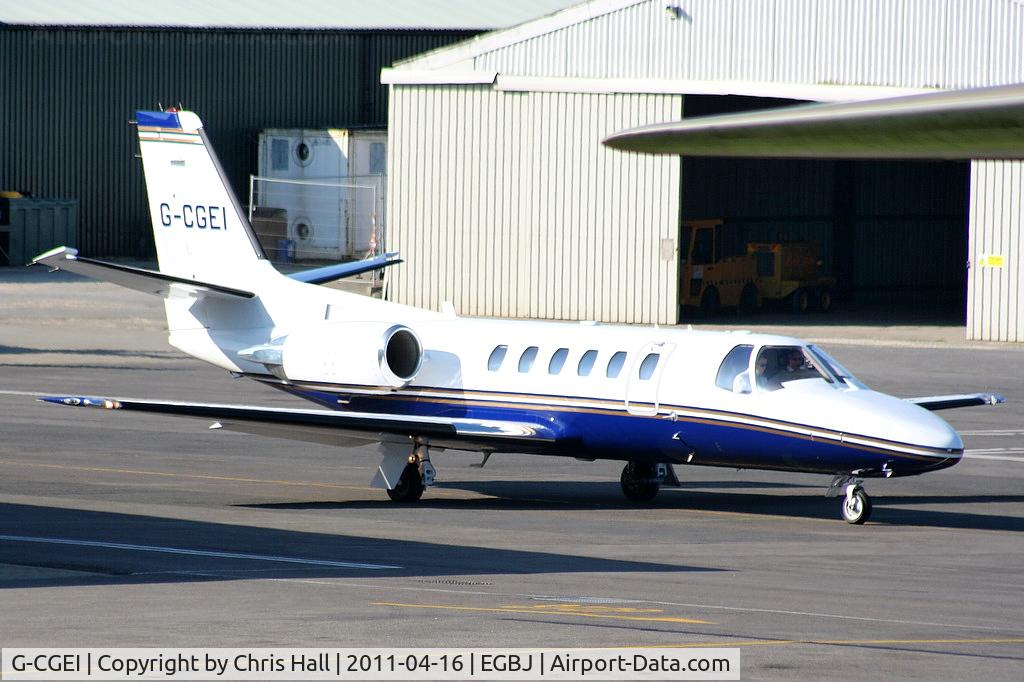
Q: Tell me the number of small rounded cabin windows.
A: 6